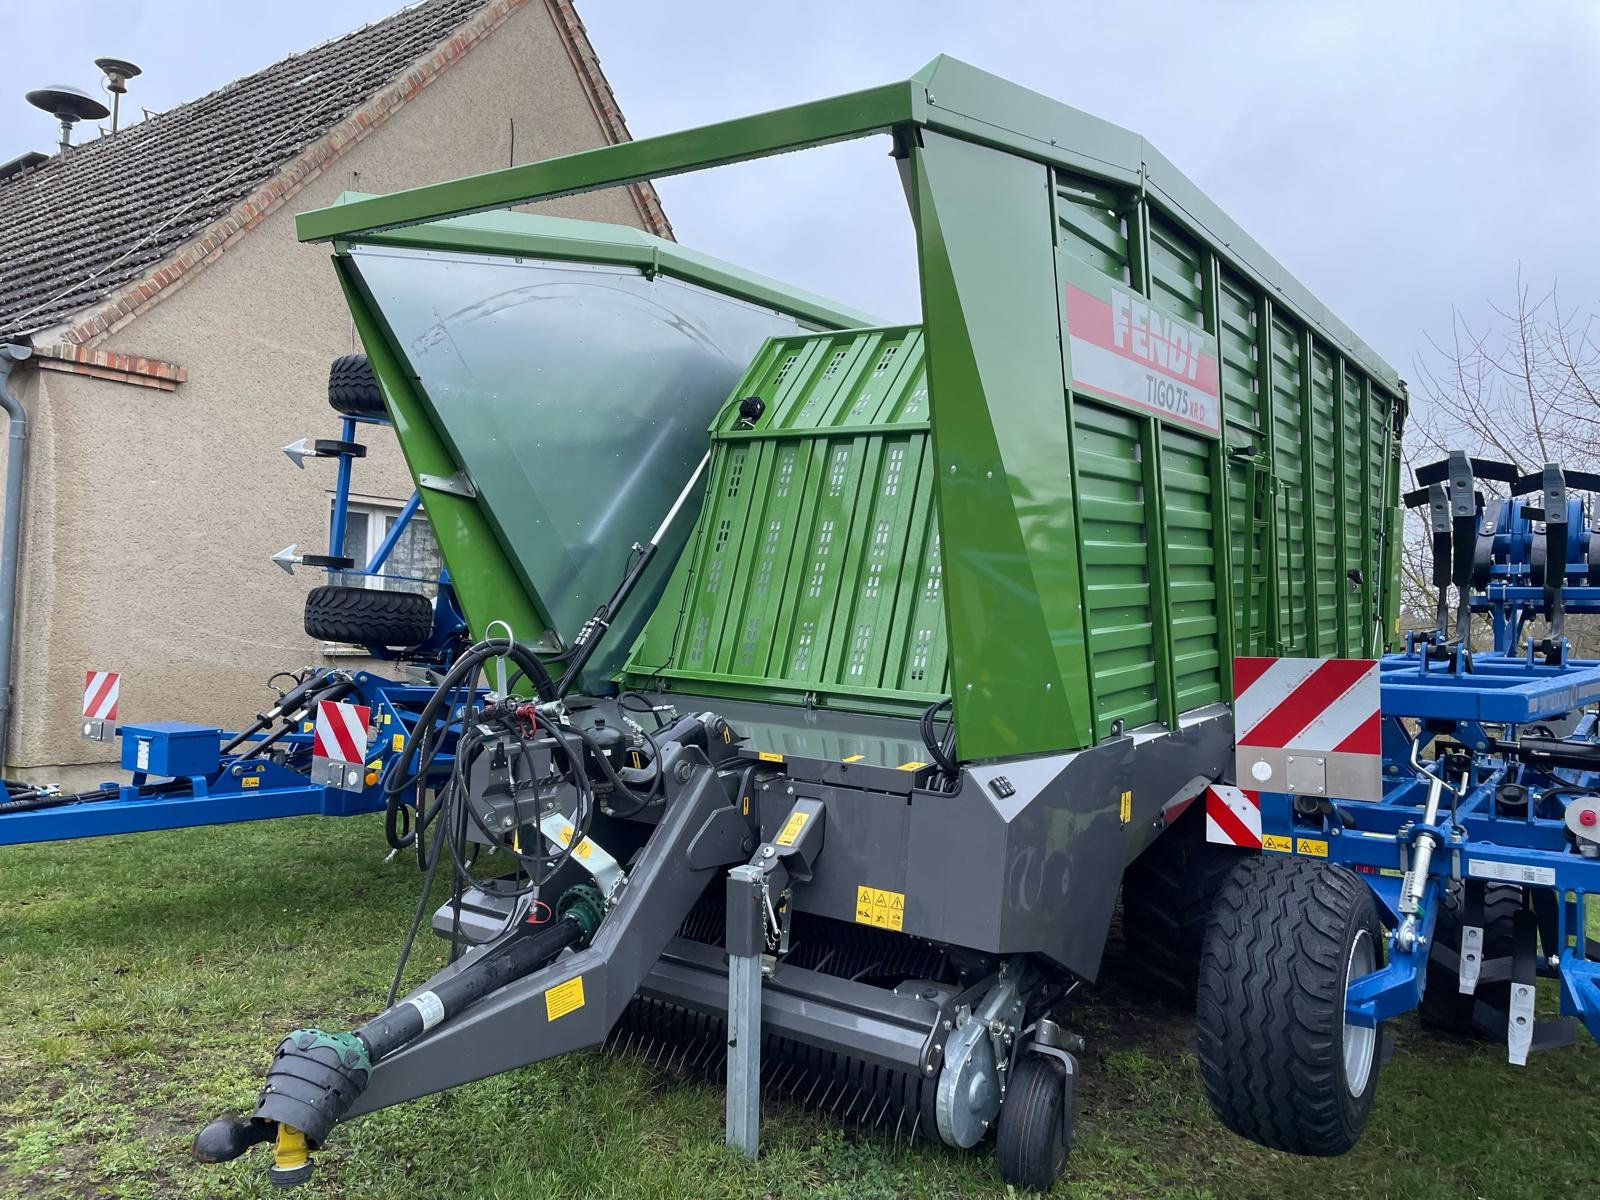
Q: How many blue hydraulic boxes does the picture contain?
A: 1